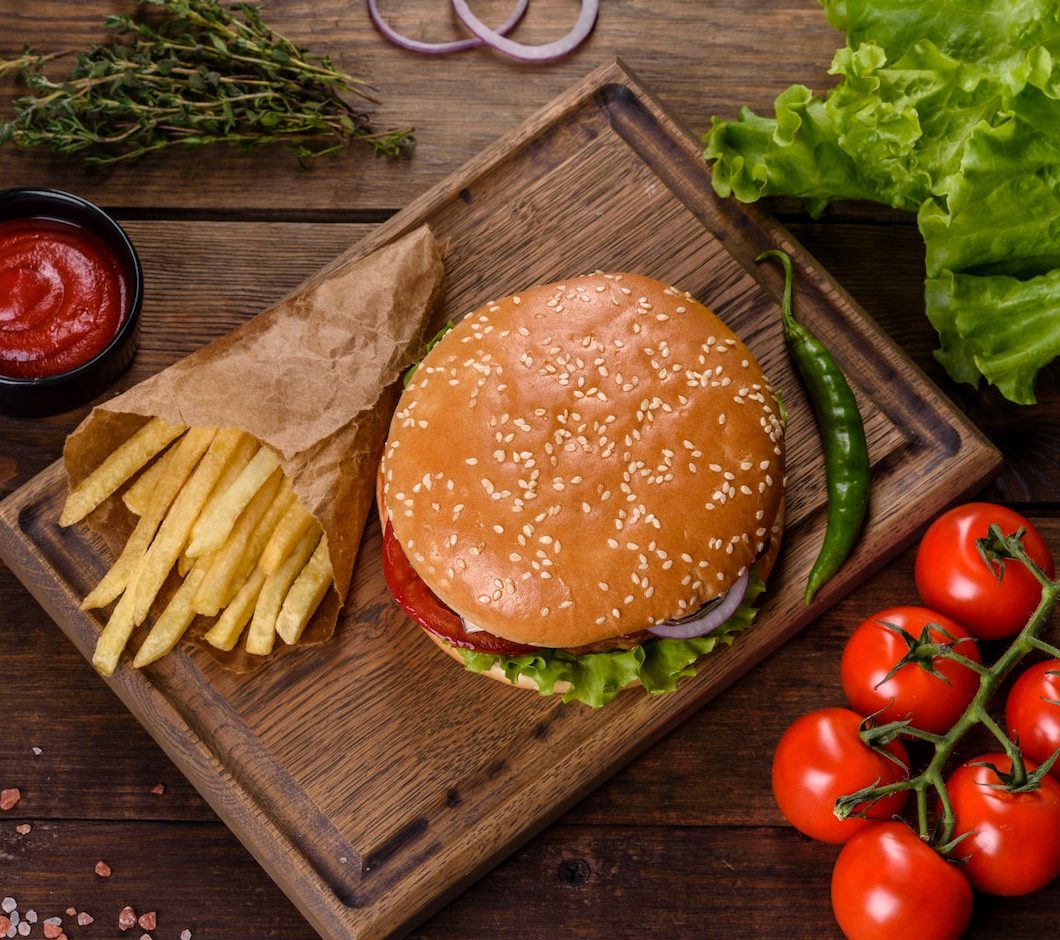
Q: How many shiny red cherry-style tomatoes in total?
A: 6